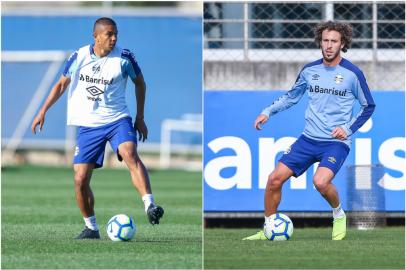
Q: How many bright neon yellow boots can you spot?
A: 2